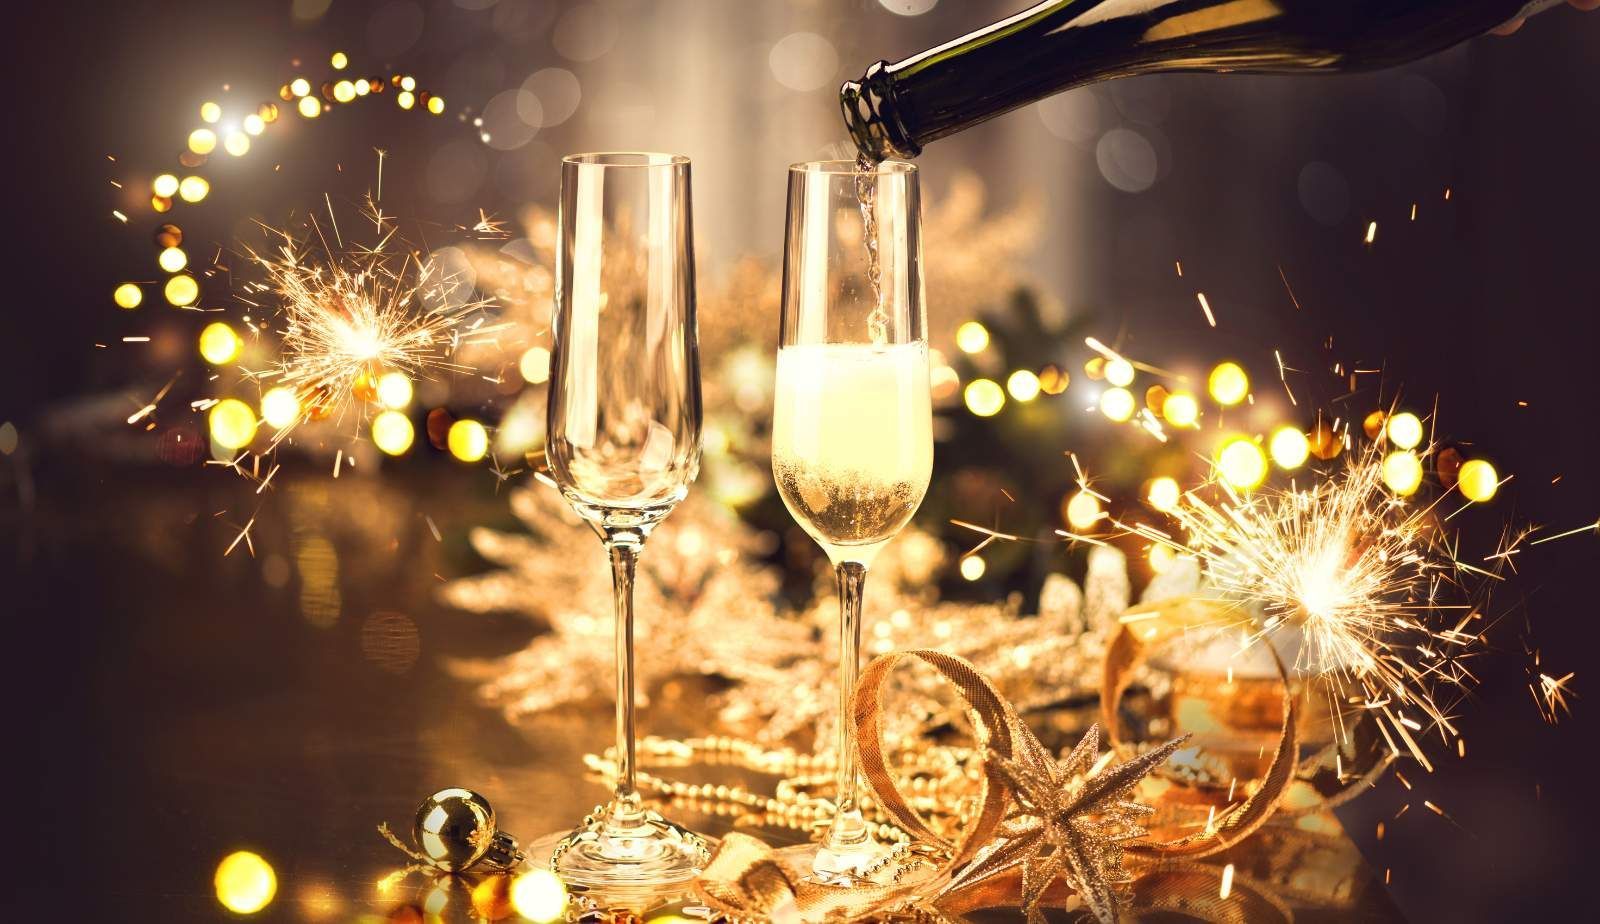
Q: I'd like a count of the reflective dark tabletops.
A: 1